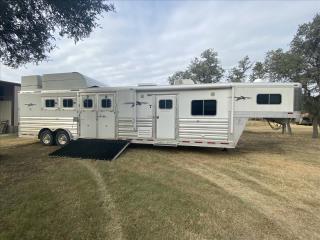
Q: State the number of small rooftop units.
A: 2